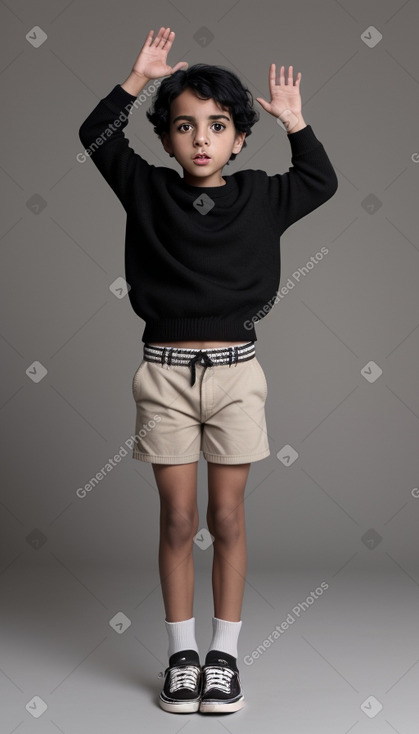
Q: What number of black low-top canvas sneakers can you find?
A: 2